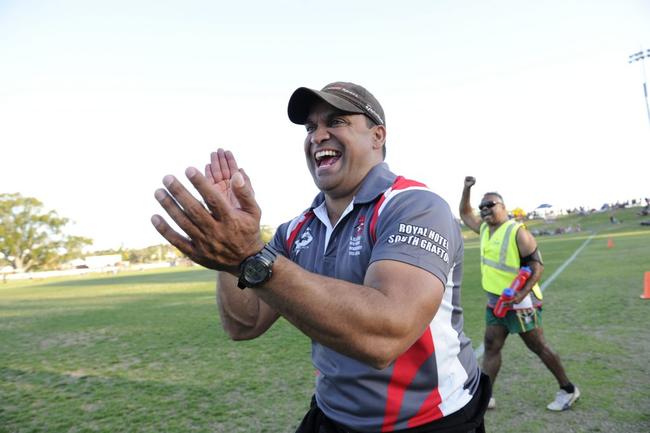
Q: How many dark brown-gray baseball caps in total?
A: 1